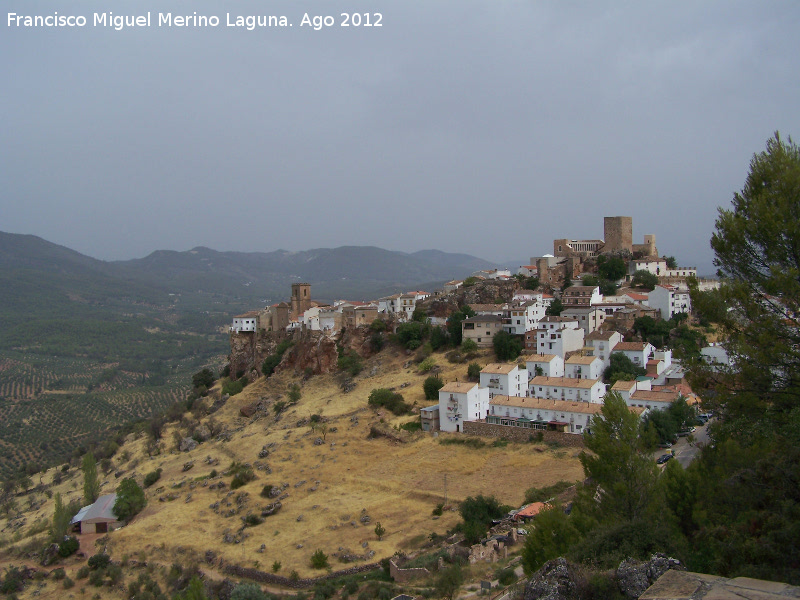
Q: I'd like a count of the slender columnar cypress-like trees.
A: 2